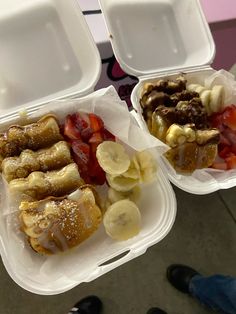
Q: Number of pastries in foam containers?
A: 8